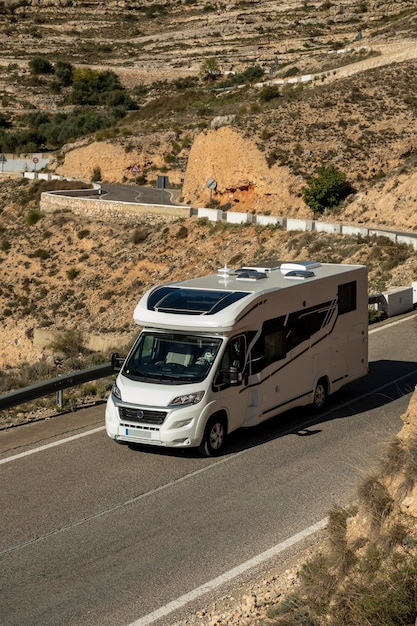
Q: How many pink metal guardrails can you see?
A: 0